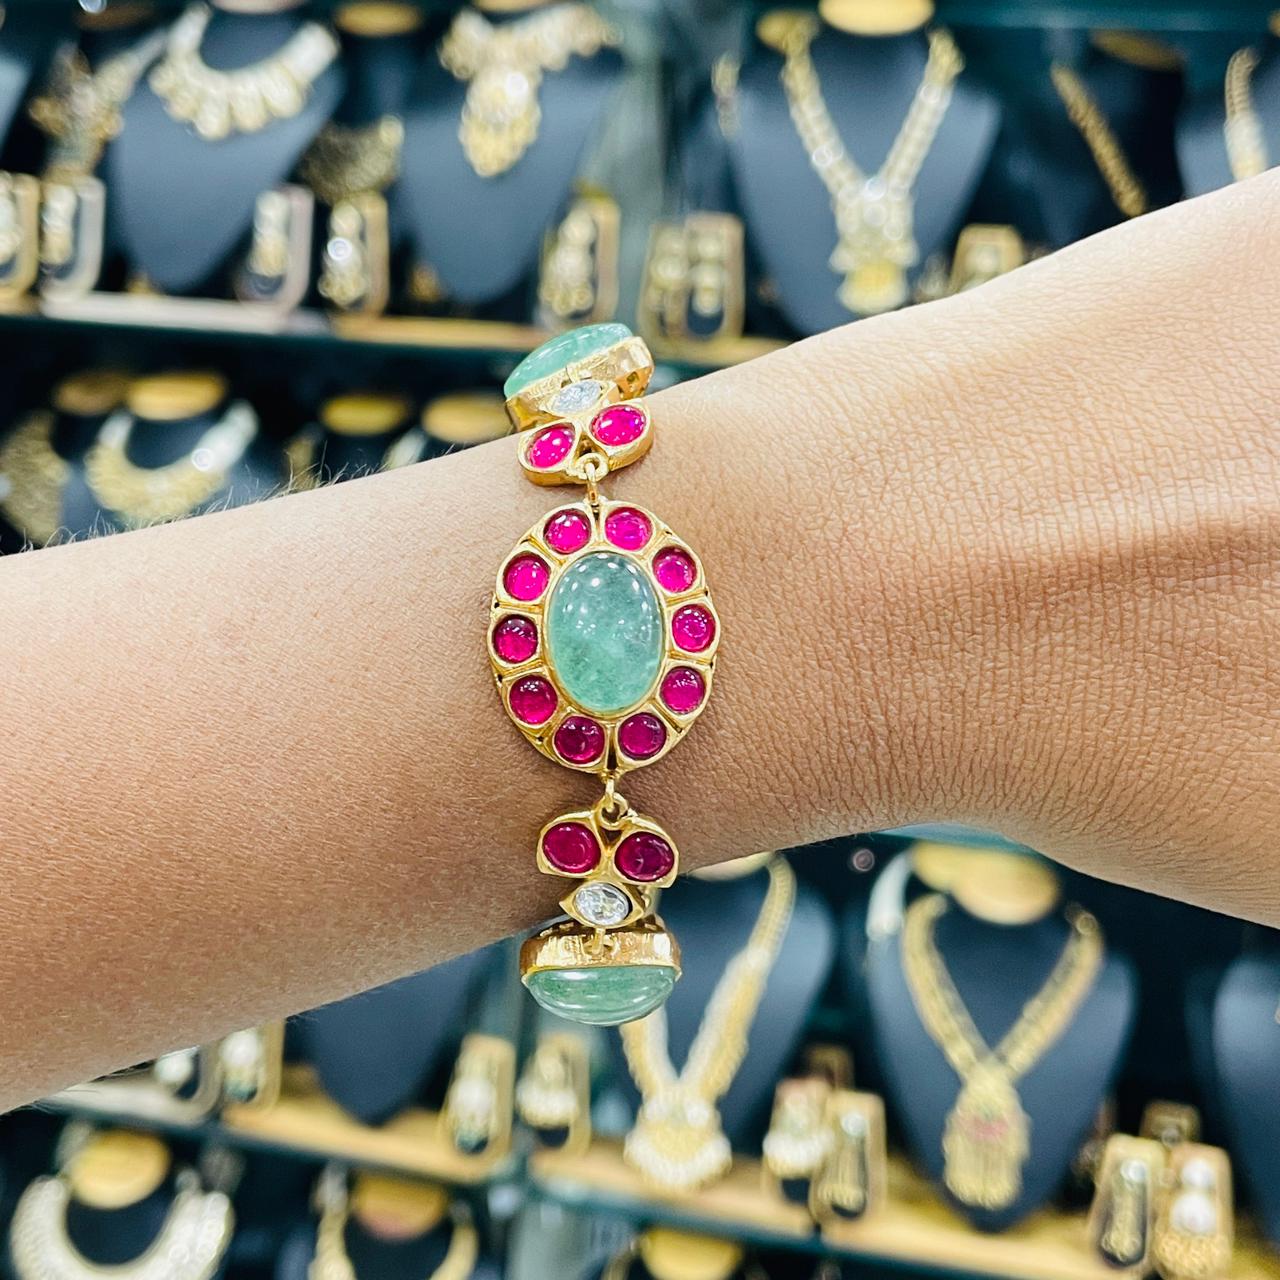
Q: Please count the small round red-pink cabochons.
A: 14